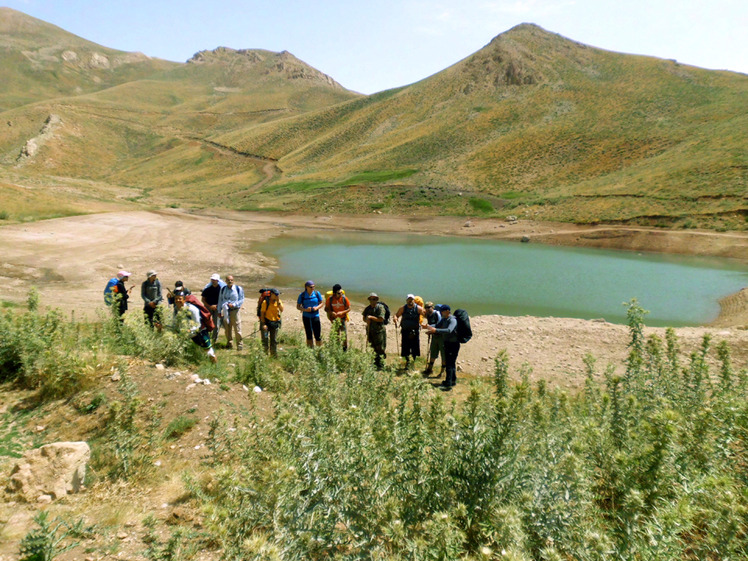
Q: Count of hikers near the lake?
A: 13